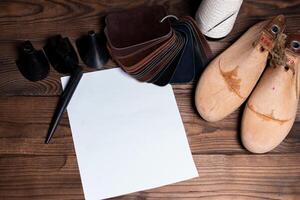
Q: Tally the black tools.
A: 4